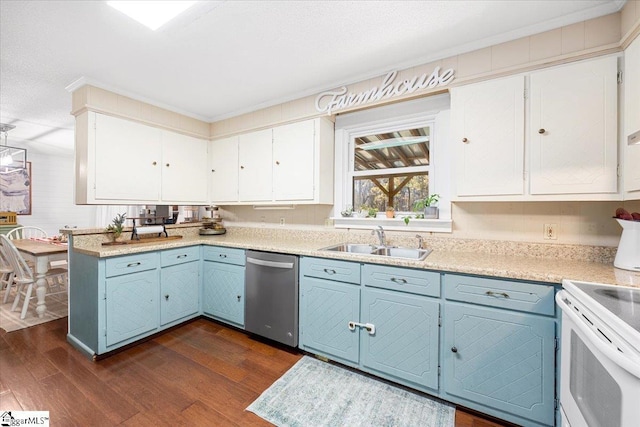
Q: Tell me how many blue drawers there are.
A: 6